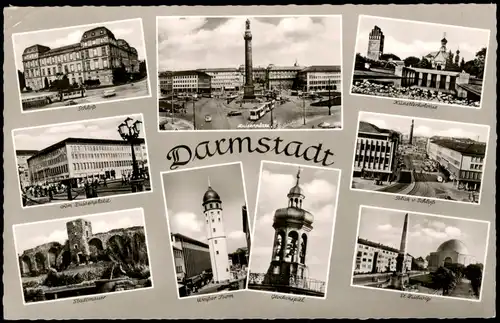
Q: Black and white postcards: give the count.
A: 9